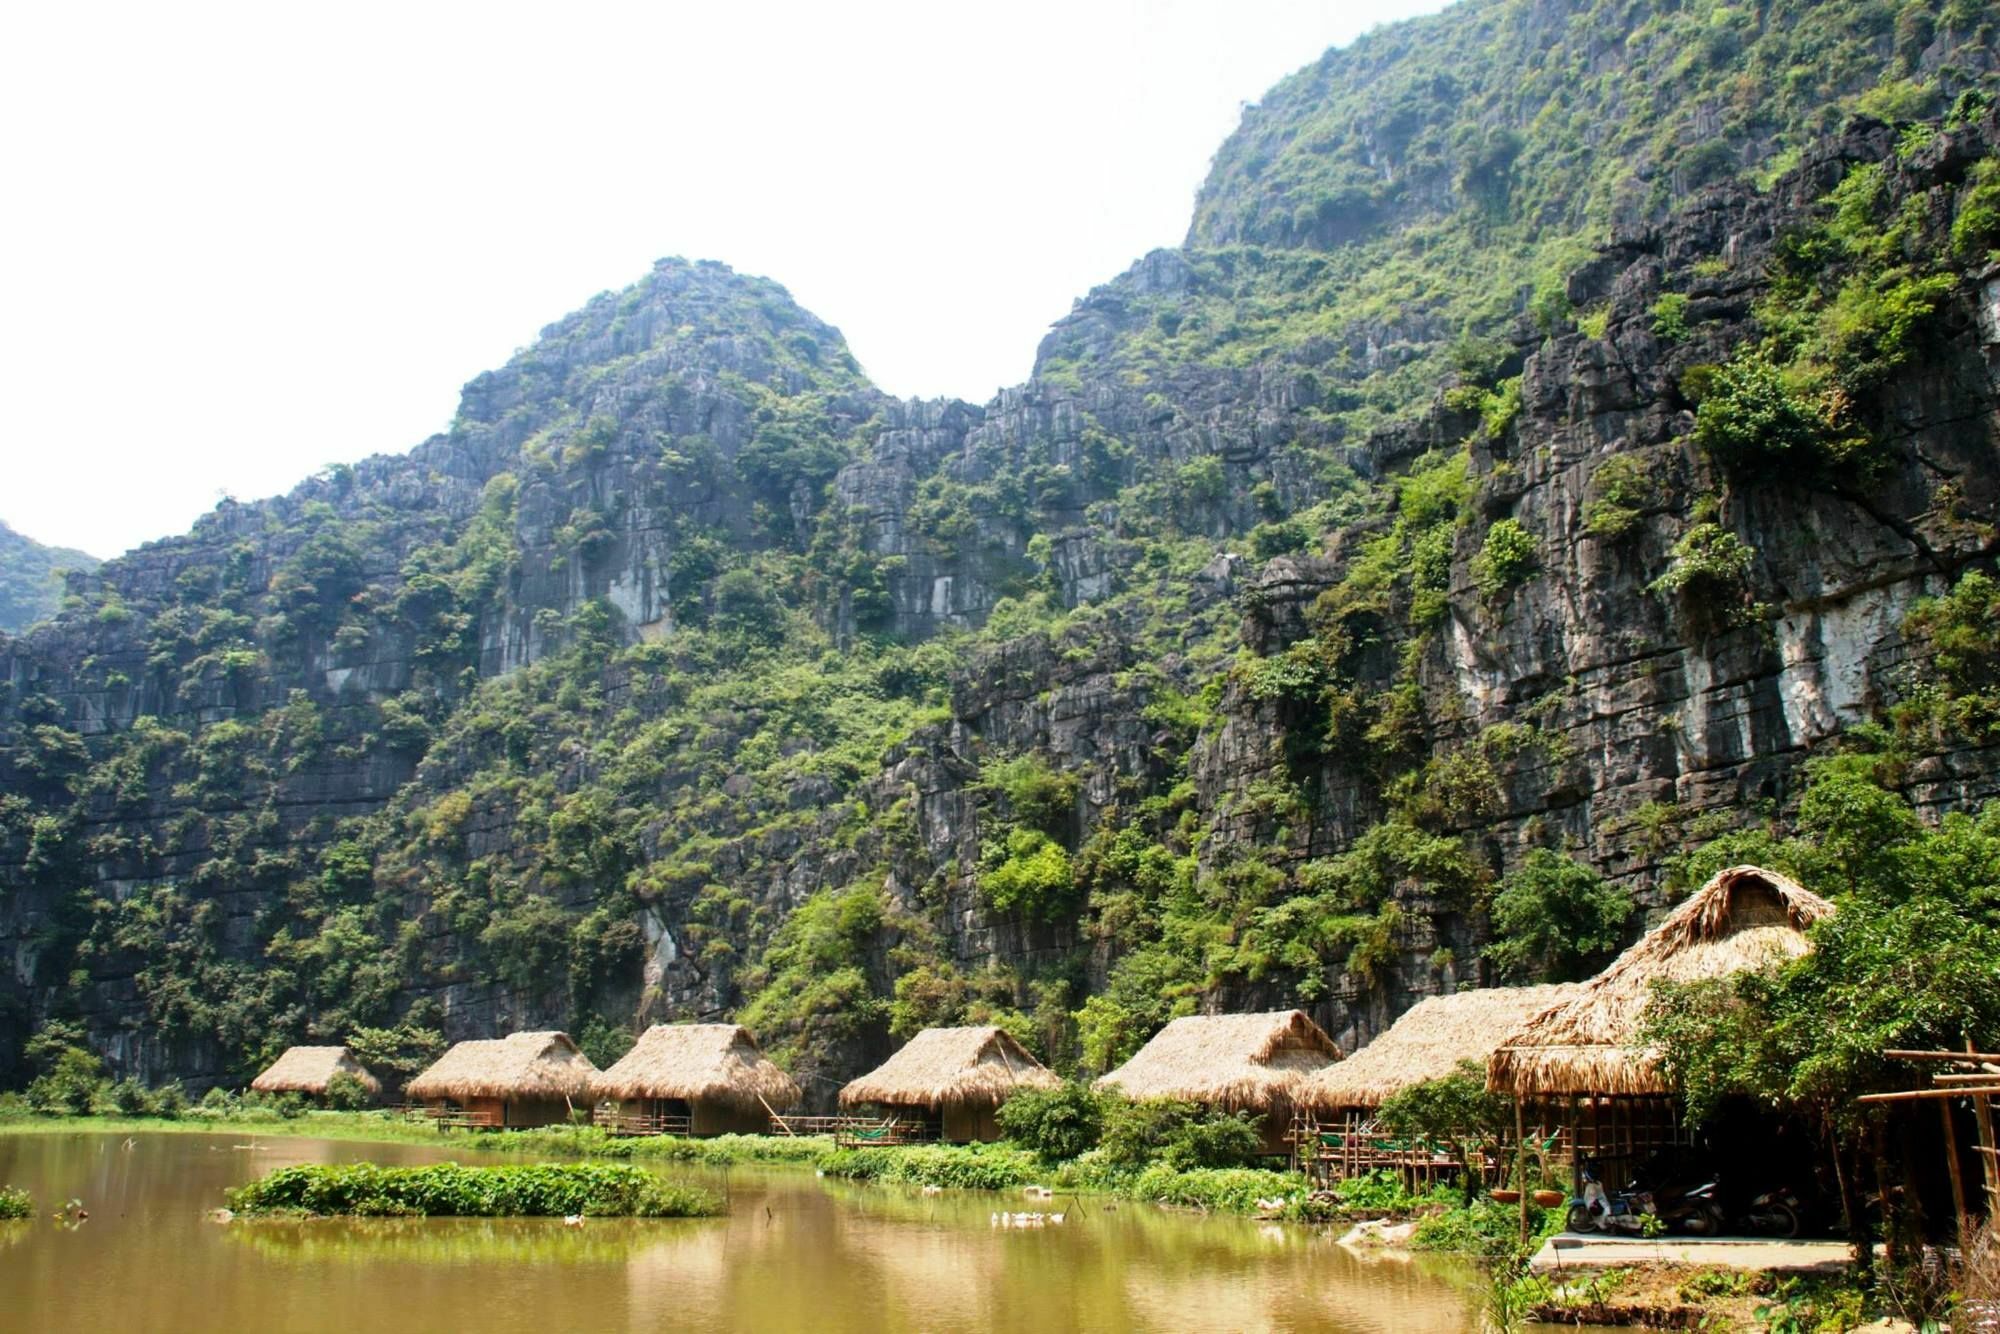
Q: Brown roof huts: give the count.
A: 7